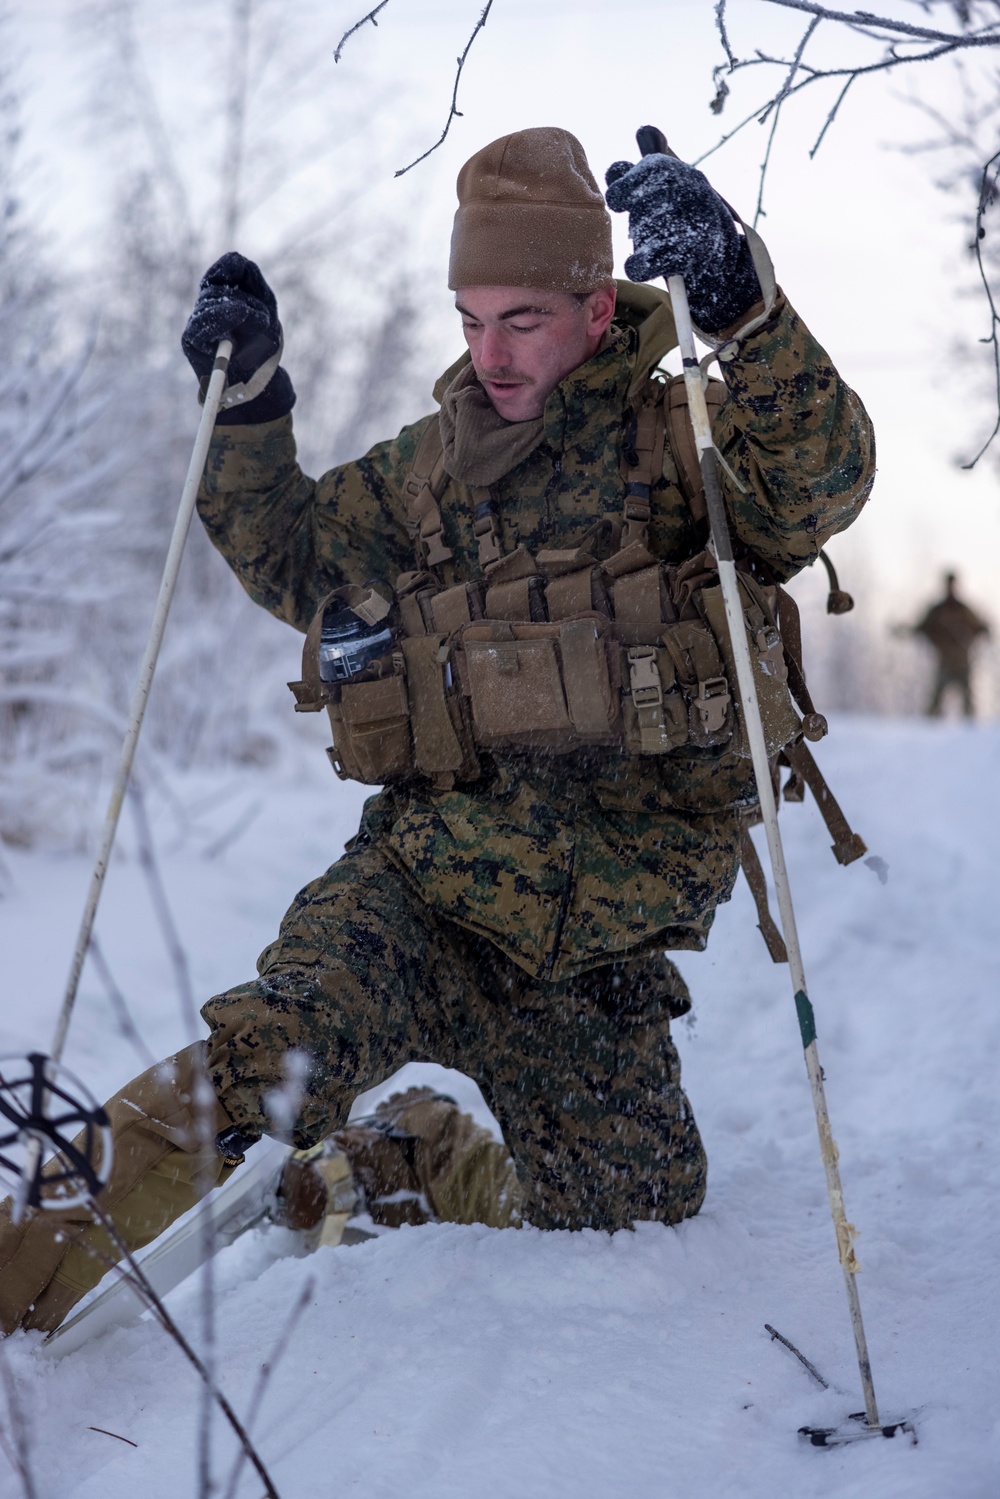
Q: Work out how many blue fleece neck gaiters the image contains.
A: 0